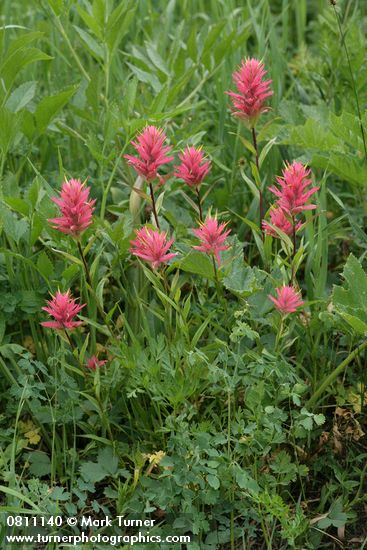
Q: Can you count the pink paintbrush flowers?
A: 11